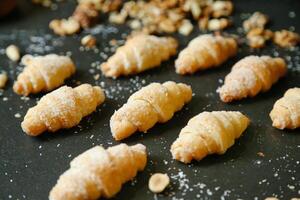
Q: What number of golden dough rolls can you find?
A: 9